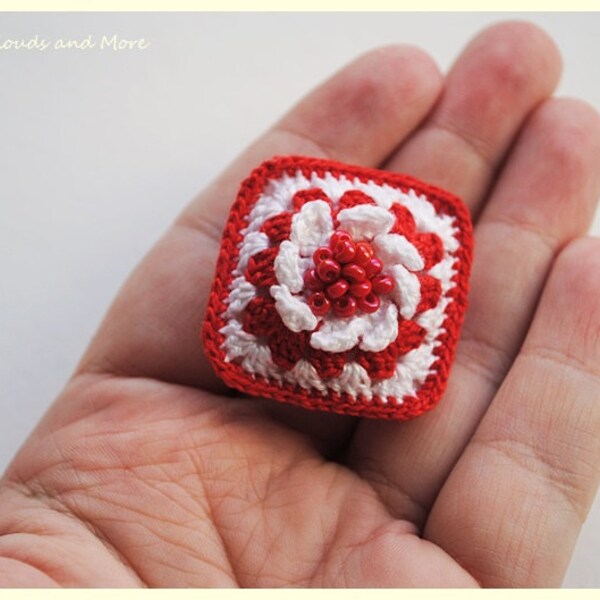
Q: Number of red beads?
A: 15